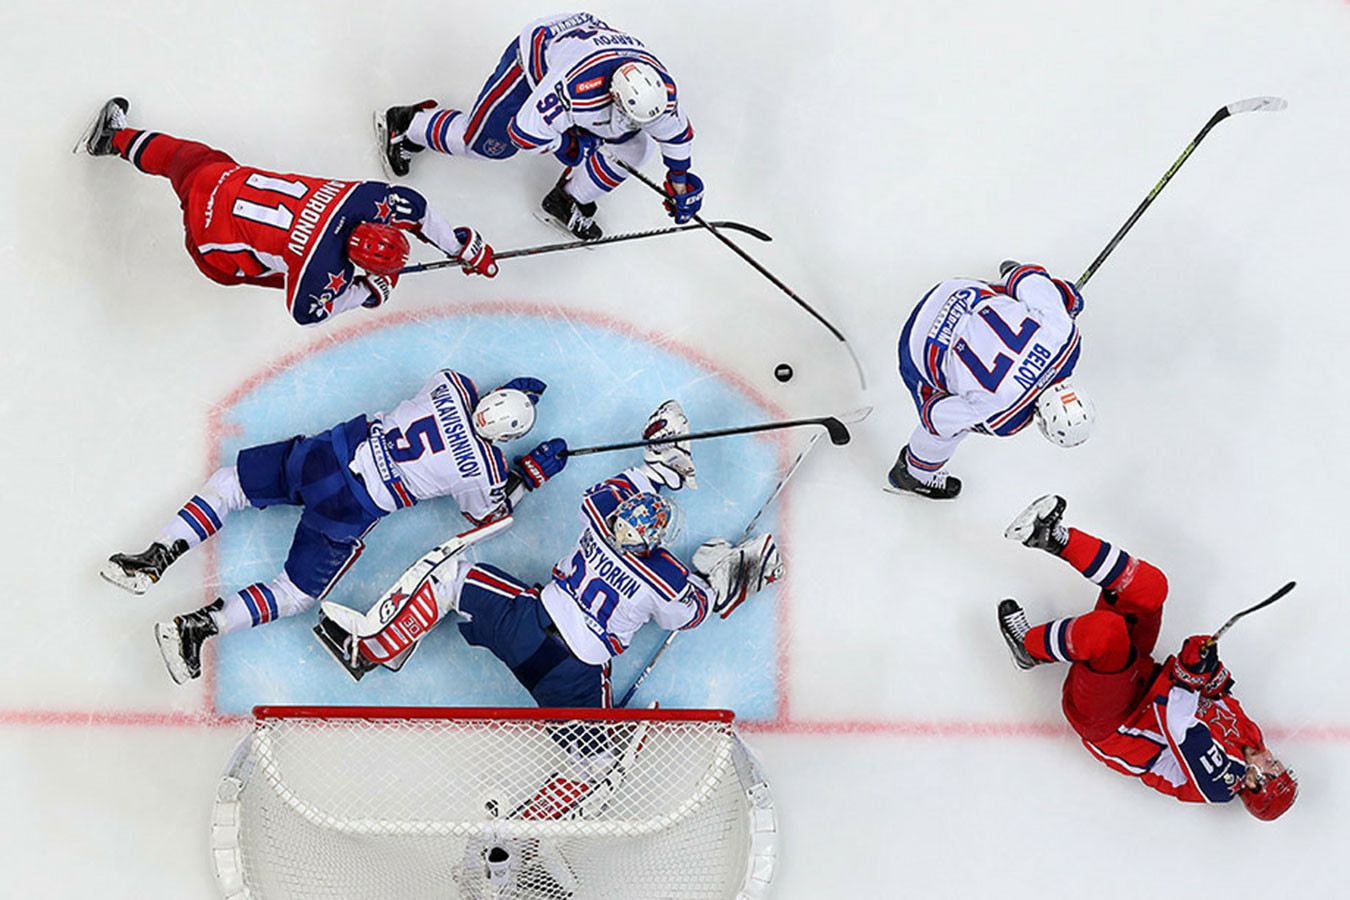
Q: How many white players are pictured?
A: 4